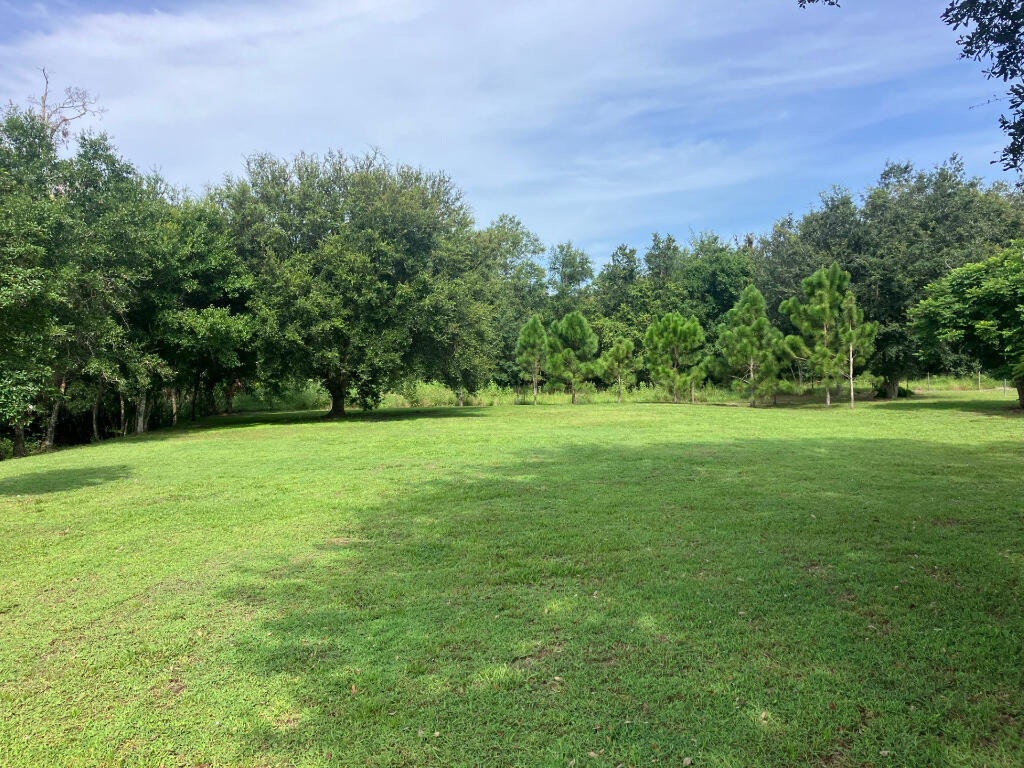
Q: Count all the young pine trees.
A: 7